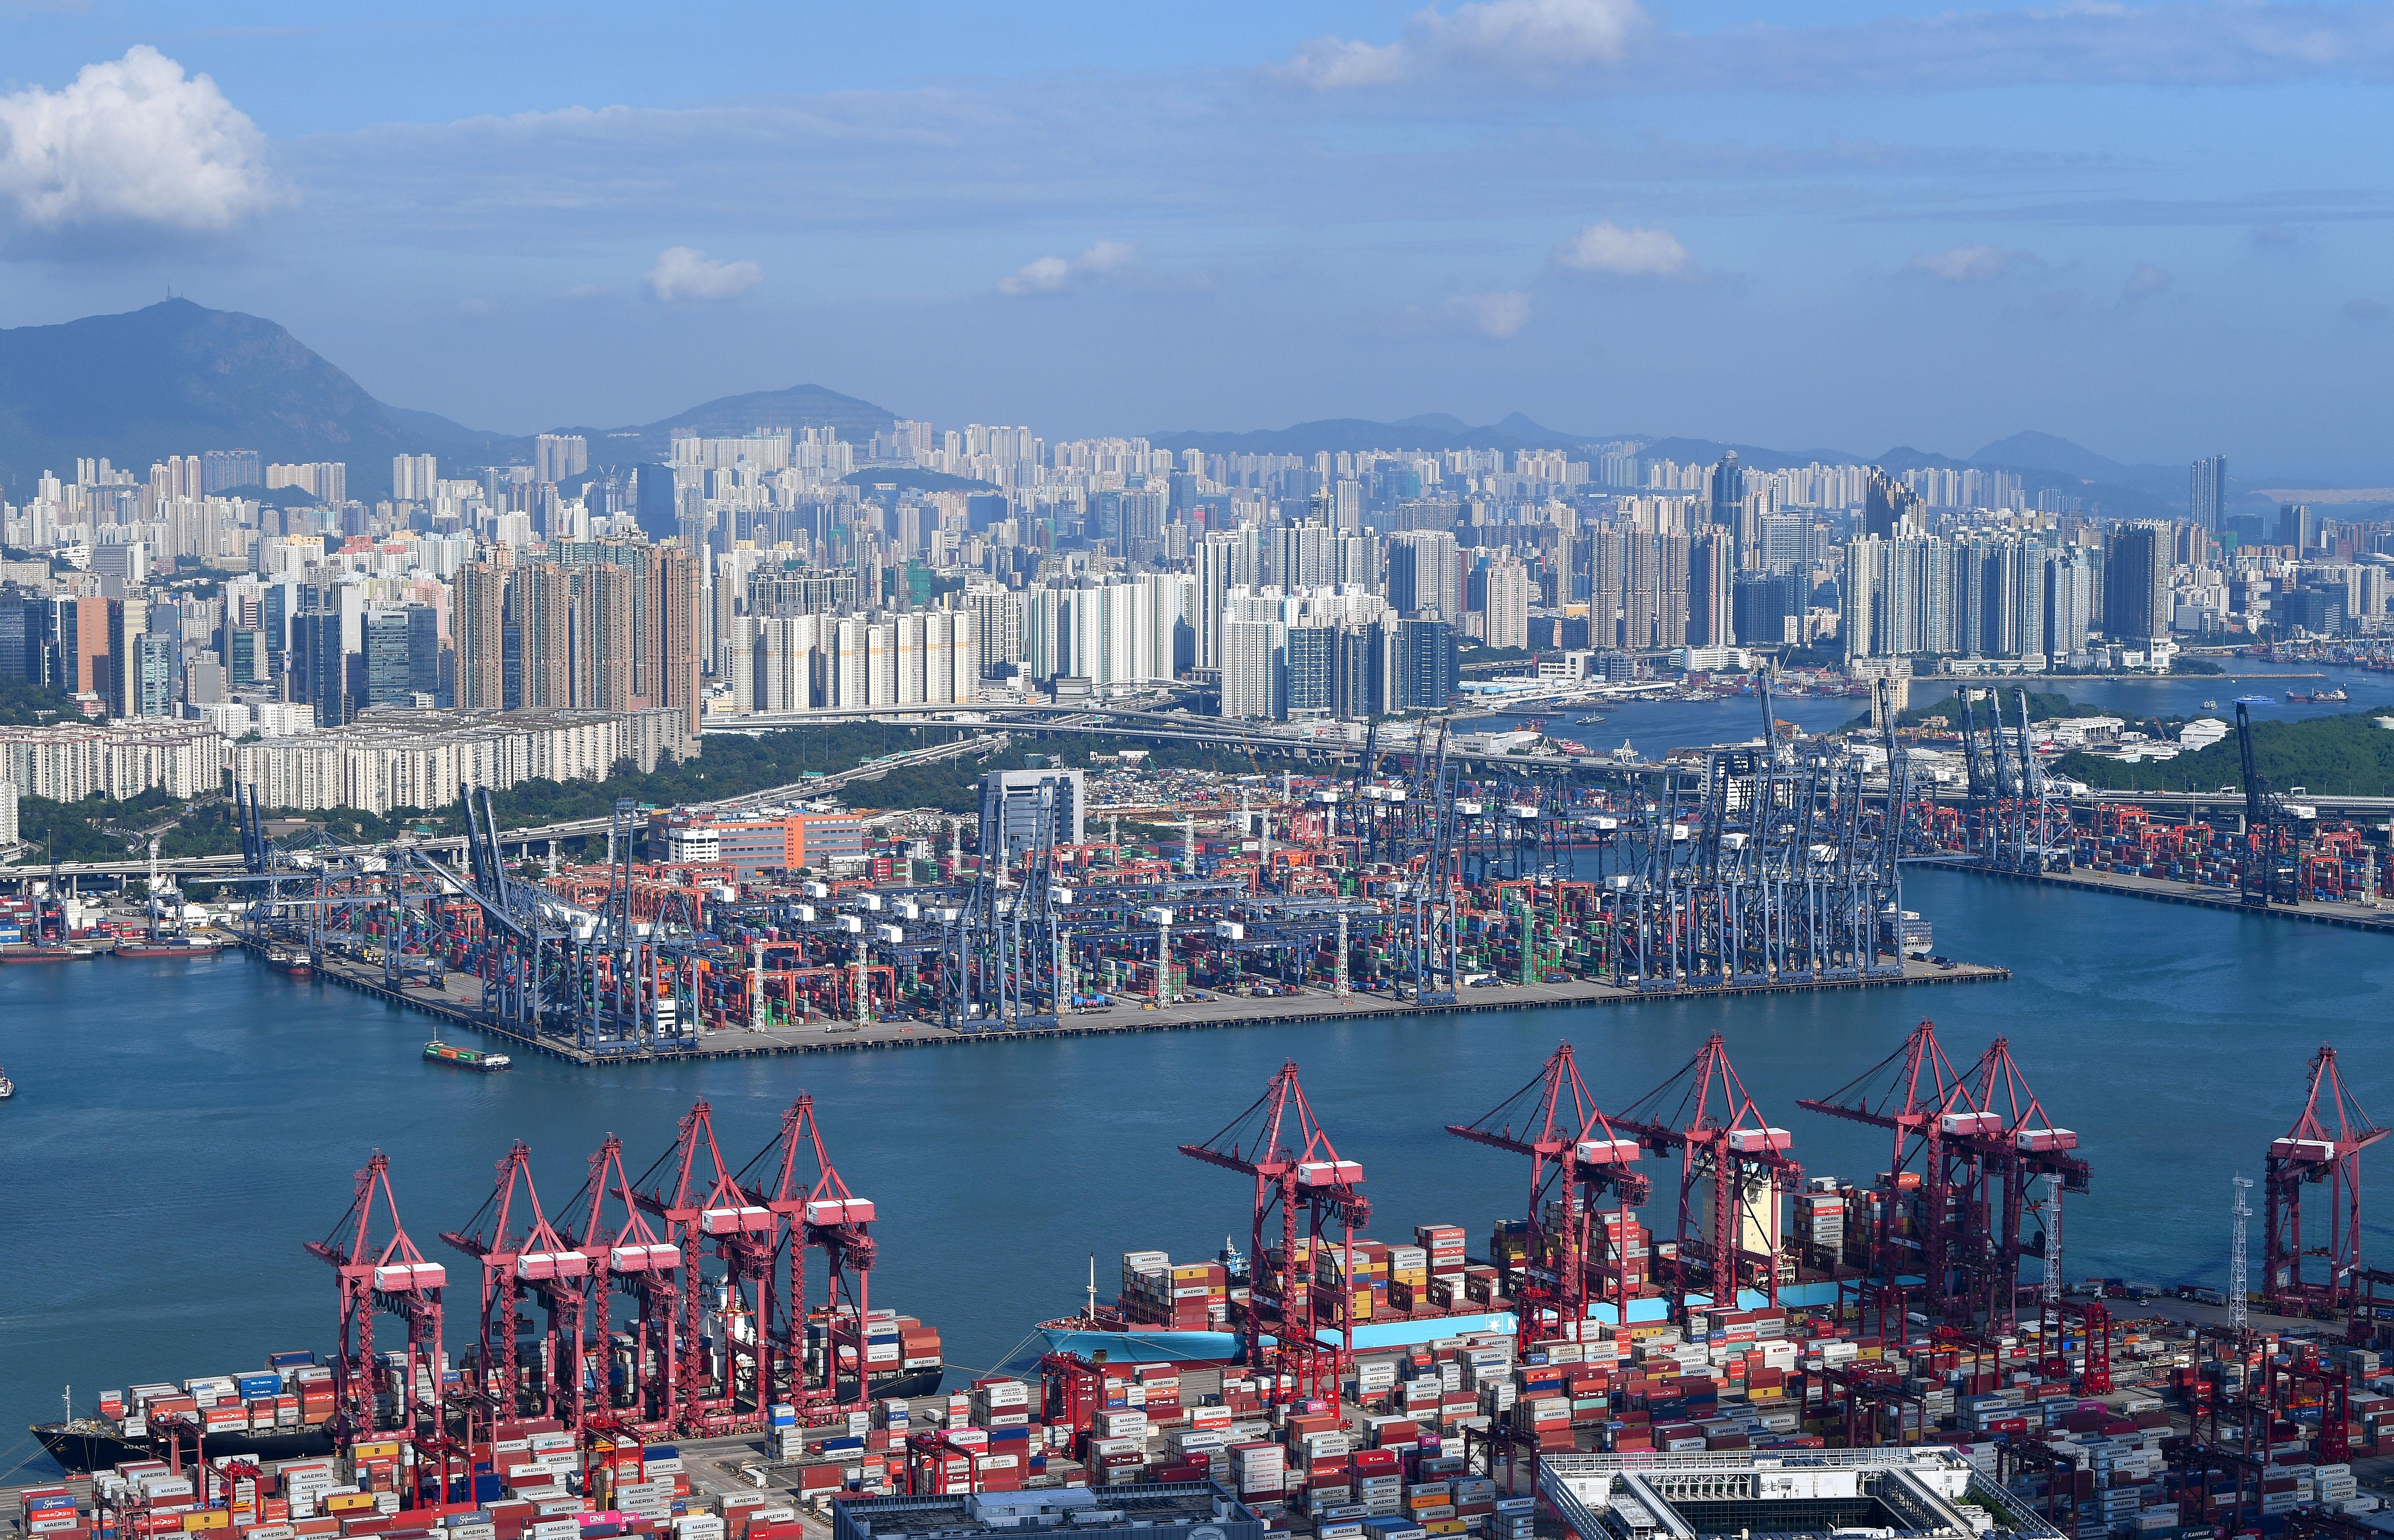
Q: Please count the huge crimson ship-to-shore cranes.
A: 11